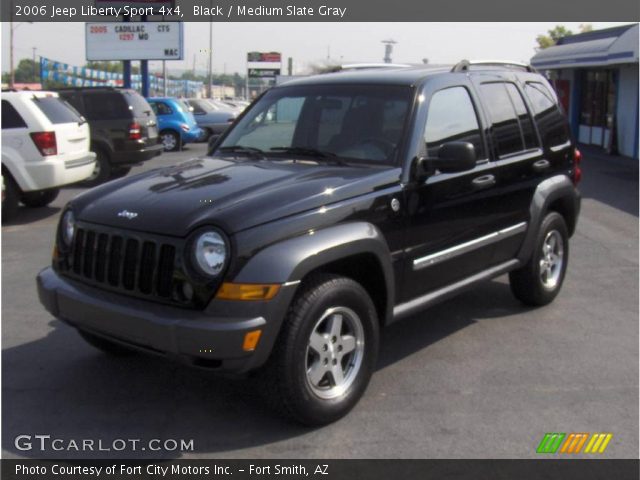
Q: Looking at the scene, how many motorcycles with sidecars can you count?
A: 0